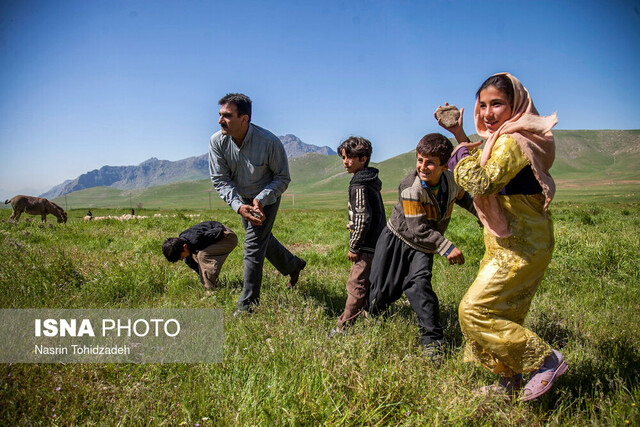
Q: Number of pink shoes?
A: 2